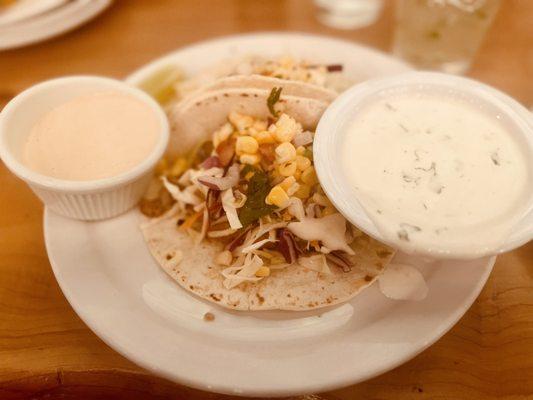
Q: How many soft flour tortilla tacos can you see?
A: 2